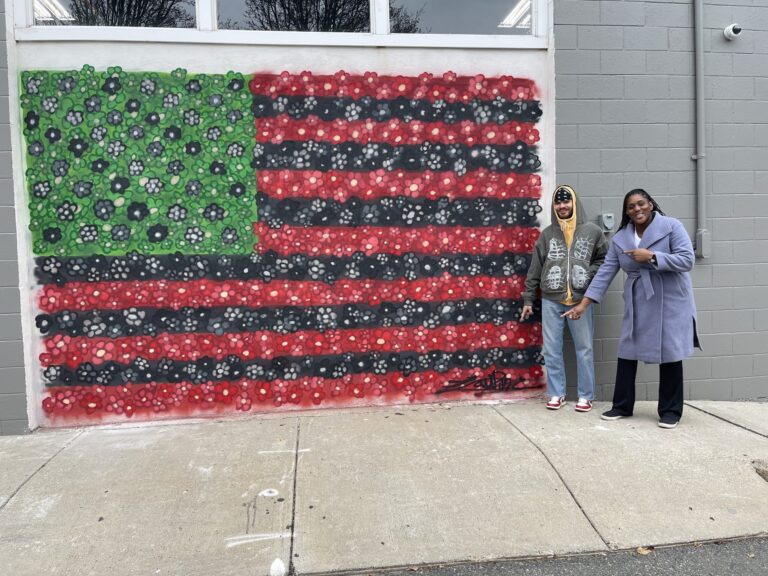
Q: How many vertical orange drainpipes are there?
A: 0